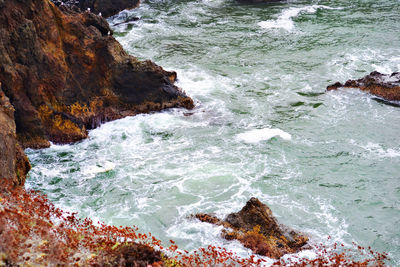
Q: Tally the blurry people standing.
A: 0